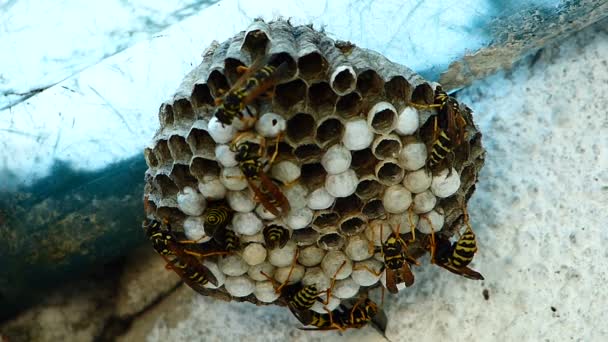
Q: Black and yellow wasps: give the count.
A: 11